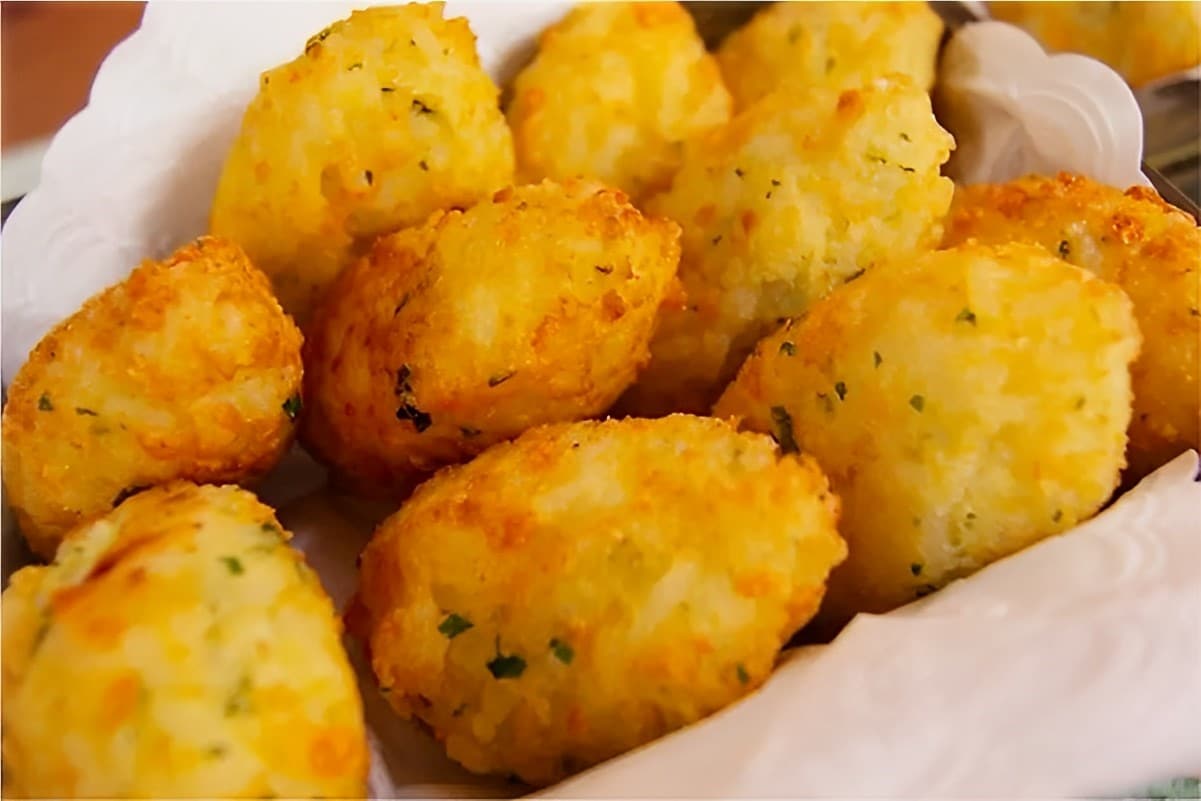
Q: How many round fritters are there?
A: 11